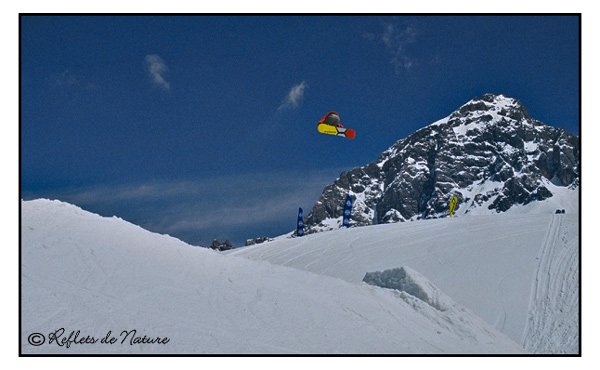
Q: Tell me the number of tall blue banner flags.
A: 2